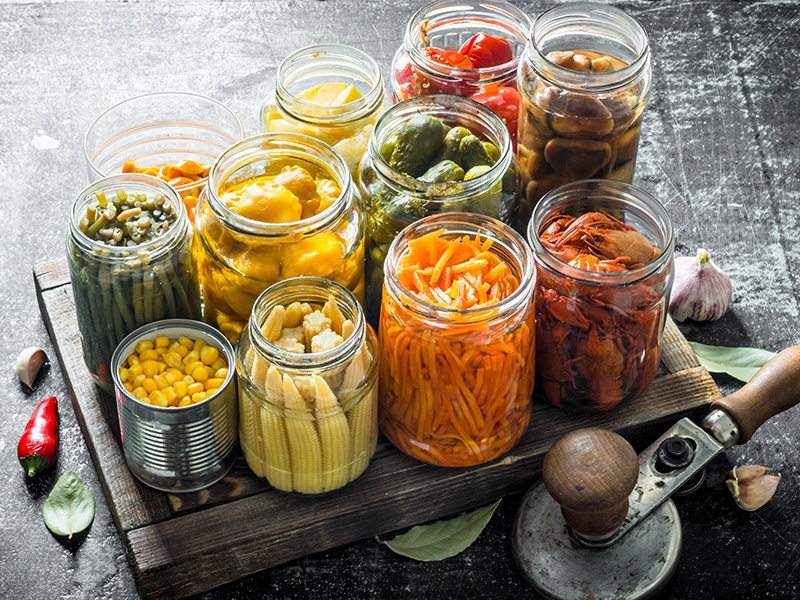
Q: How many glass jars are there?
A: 10